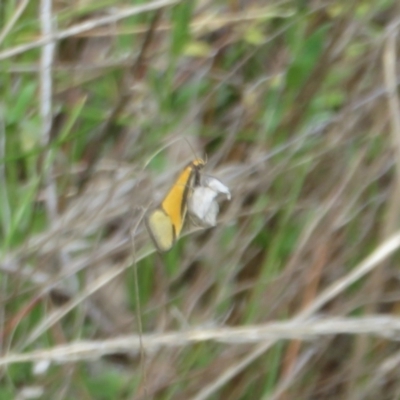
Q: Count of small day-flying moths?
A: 1